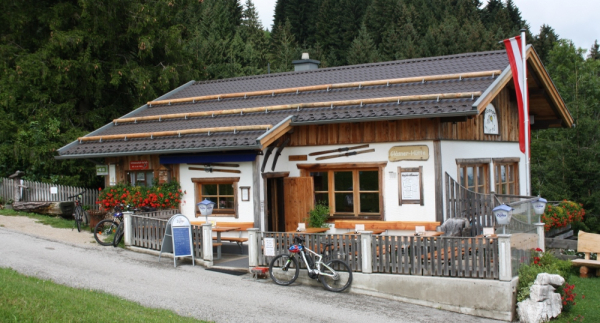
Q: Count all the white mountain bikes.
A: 1